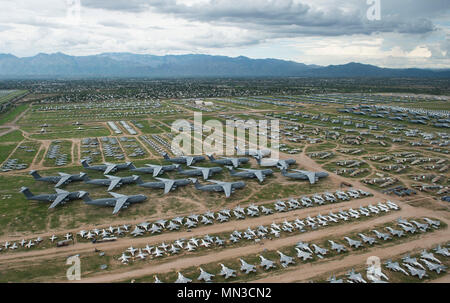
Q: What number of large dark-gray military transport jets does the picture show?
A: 15